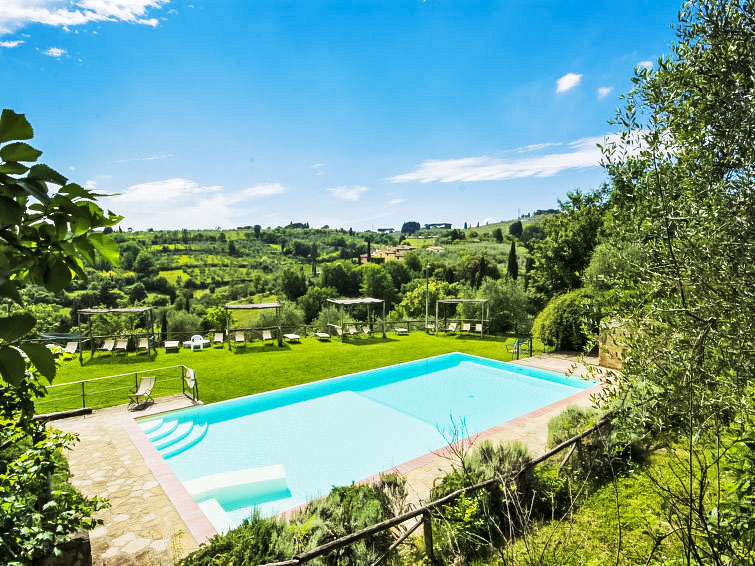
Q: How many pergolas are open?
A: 4